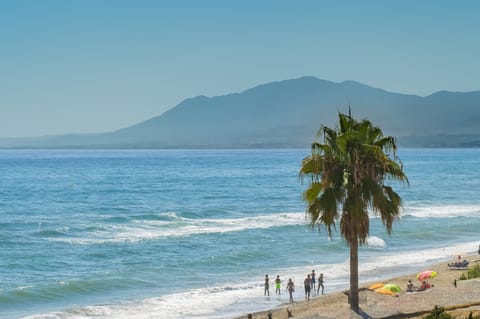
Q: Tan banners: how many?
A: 0